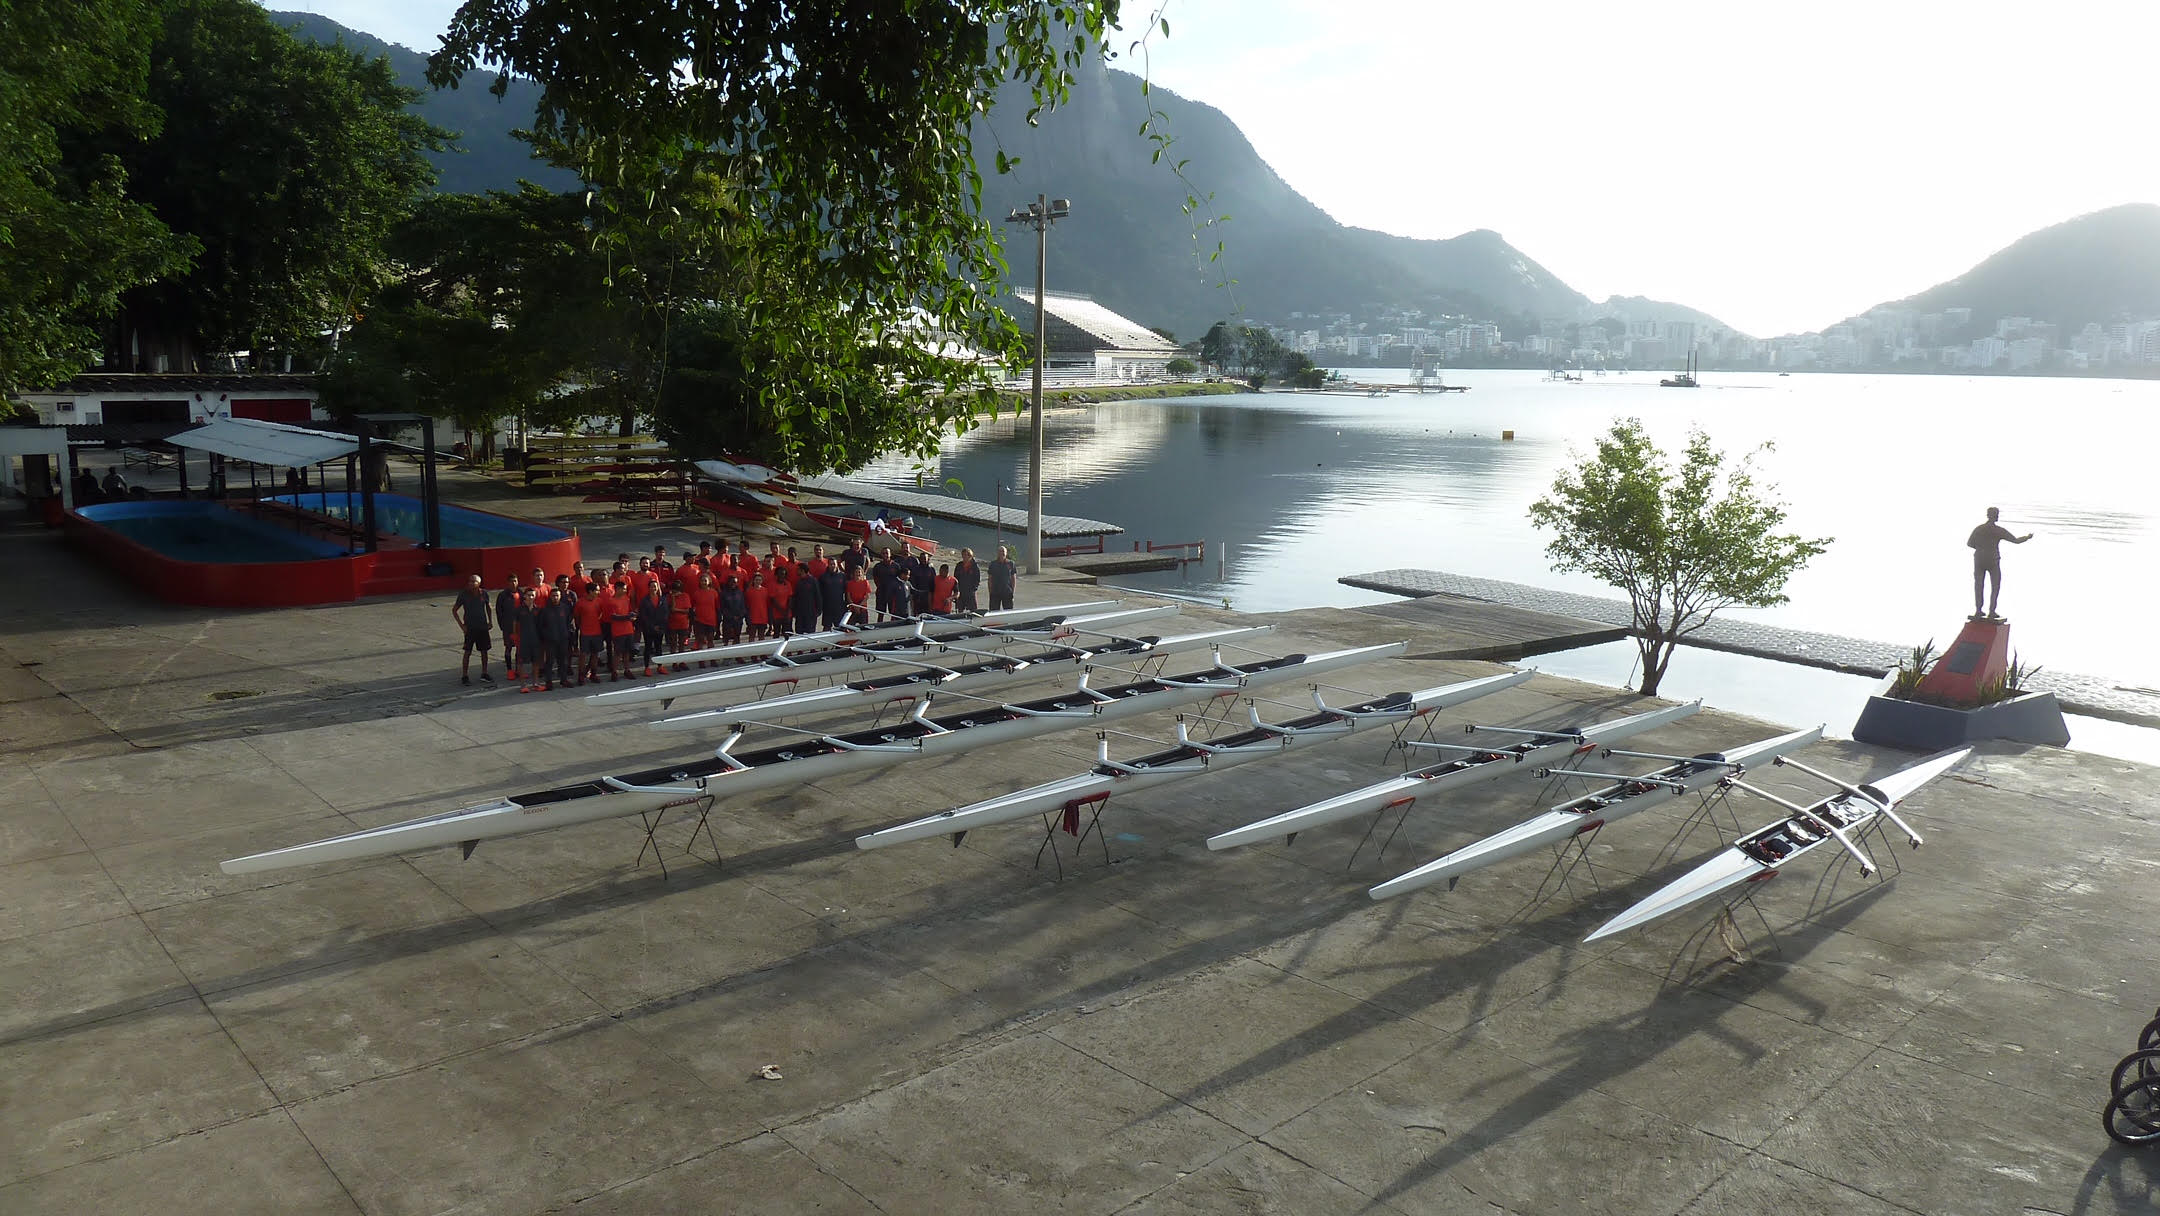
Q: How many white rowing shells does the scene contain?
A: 8